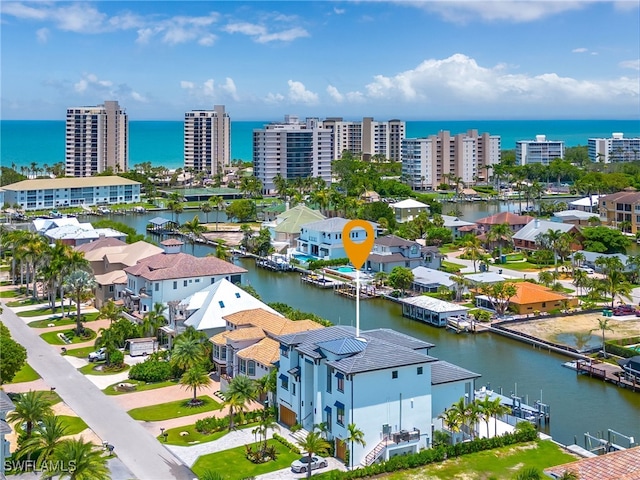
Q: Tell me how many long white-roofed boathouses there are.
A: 1